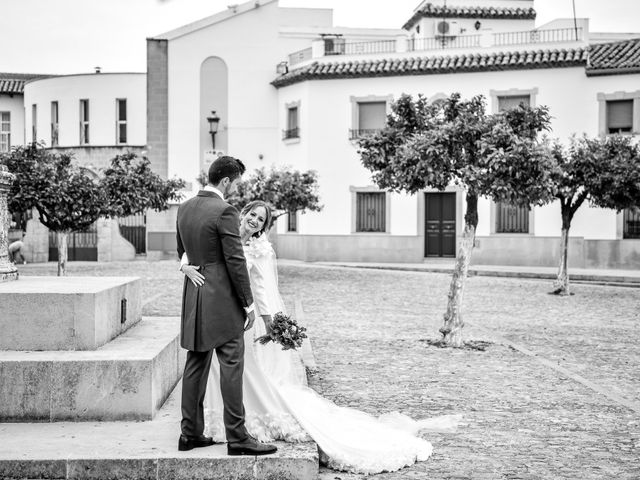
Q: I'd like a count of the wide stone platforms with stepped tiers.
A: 1